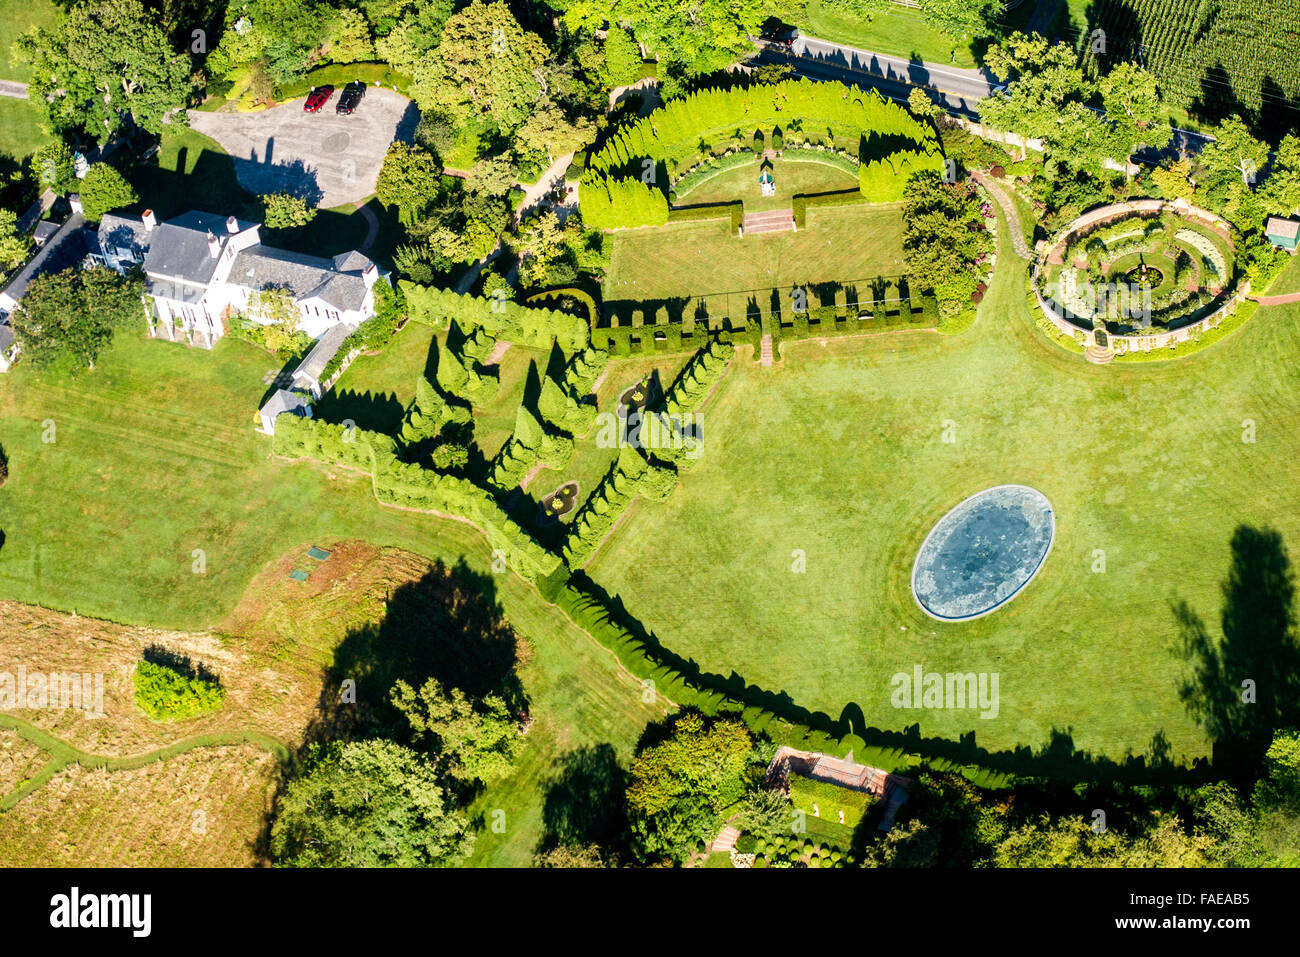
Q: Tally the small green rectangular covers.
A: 2